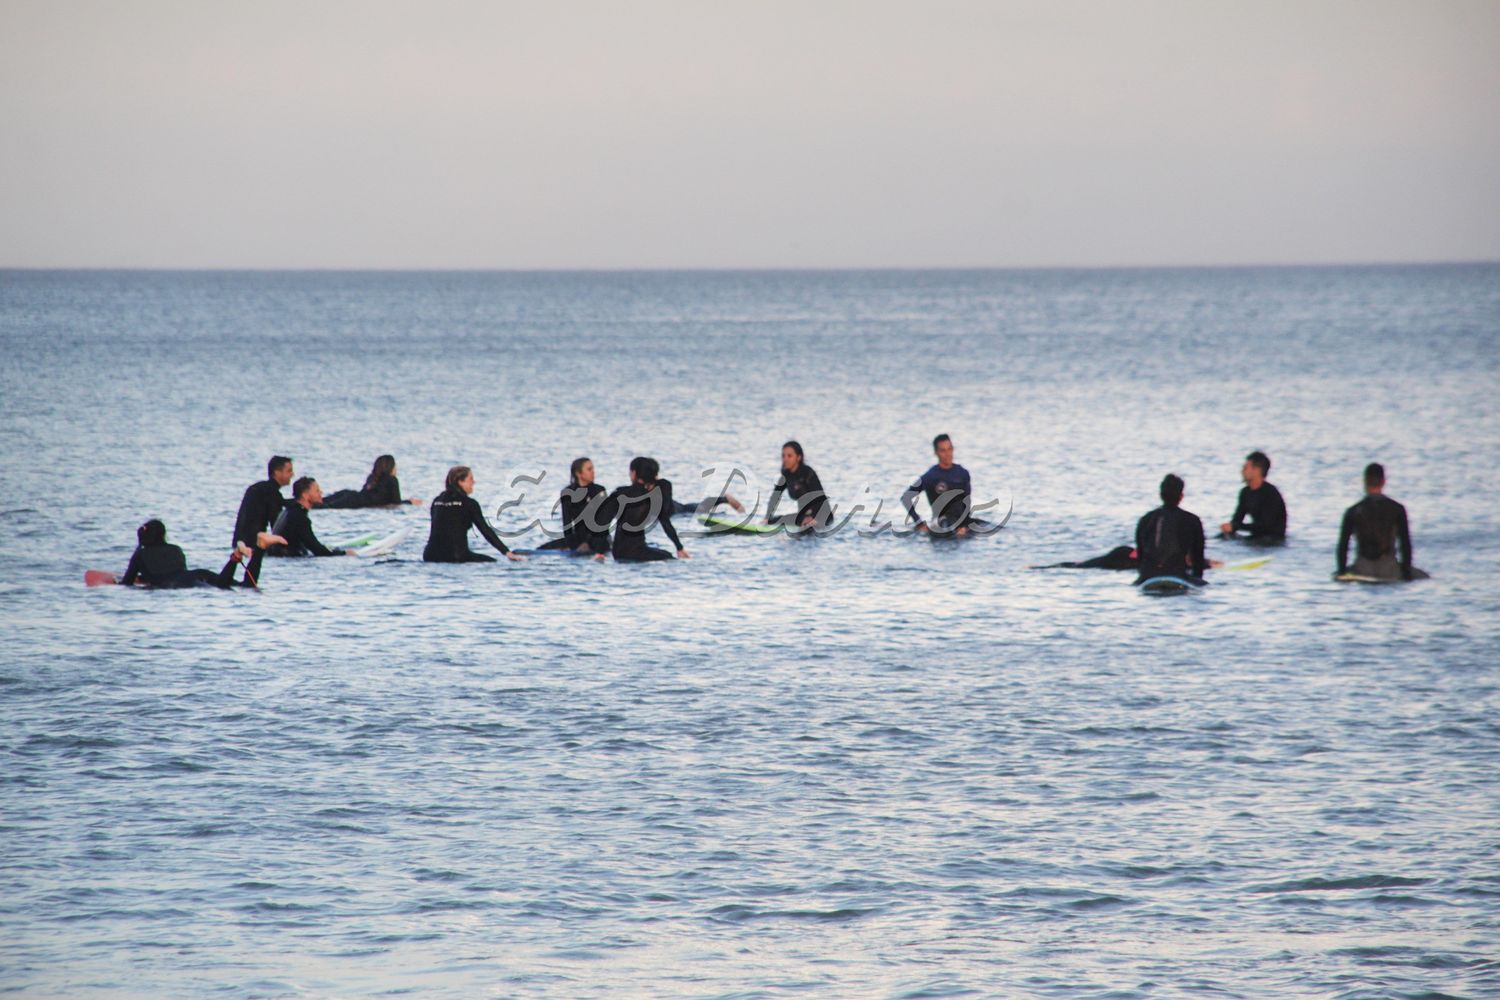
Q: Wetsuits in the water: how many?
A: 14